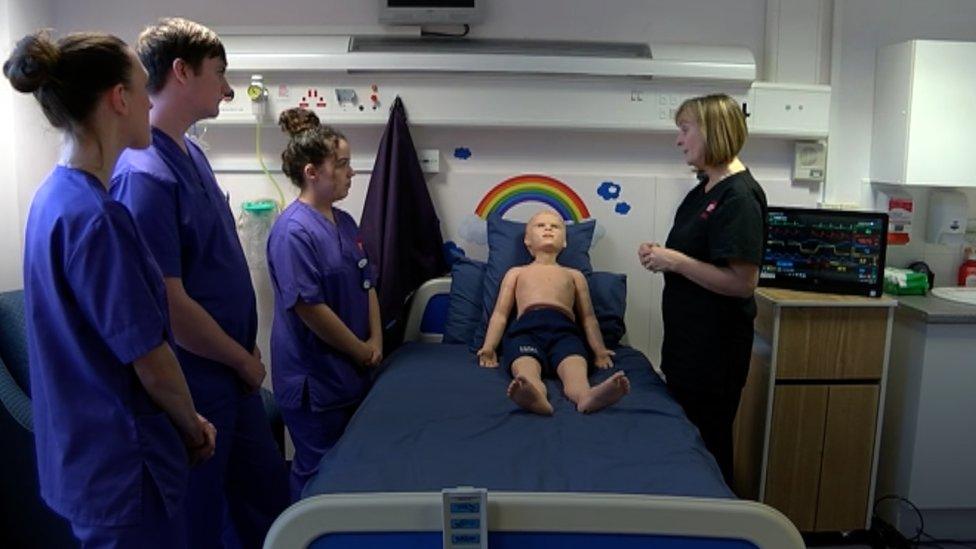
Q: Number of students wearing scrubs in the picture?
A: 3